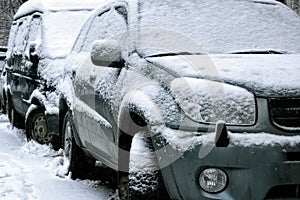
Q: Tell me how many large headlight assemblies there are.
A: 1